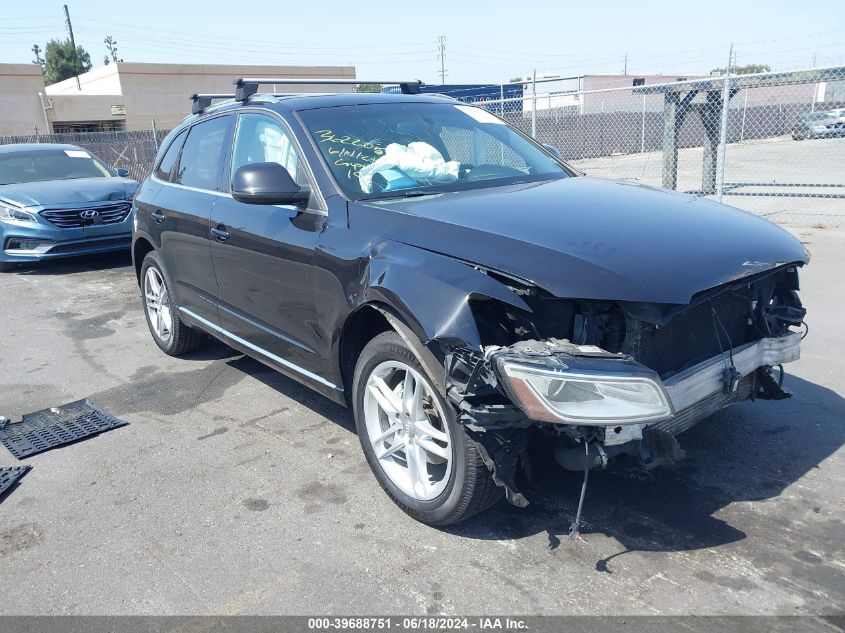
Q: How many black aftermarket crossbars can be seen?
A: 2